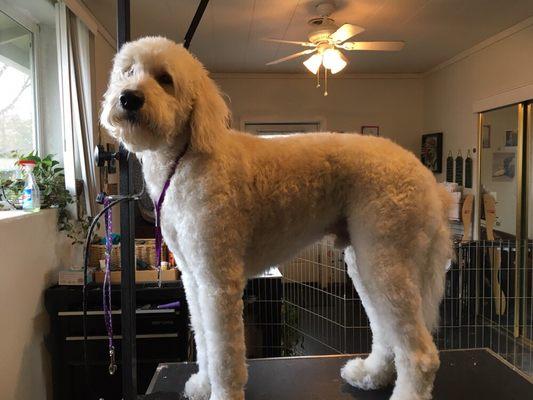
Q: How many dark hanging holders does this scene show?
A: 3